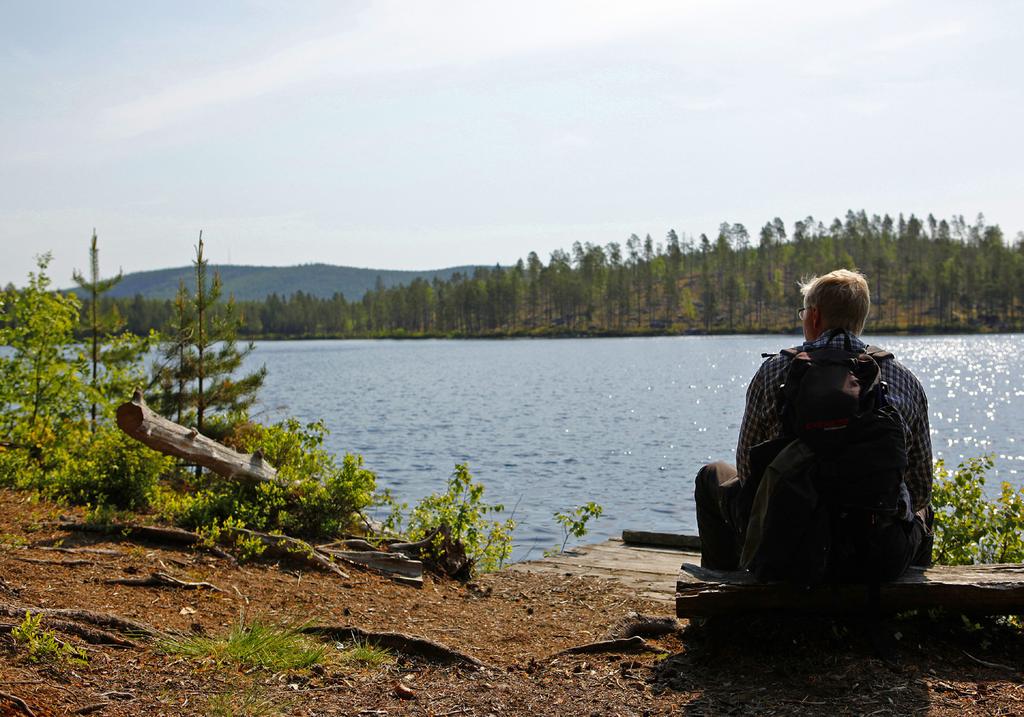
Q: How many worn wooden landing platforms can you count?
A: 1